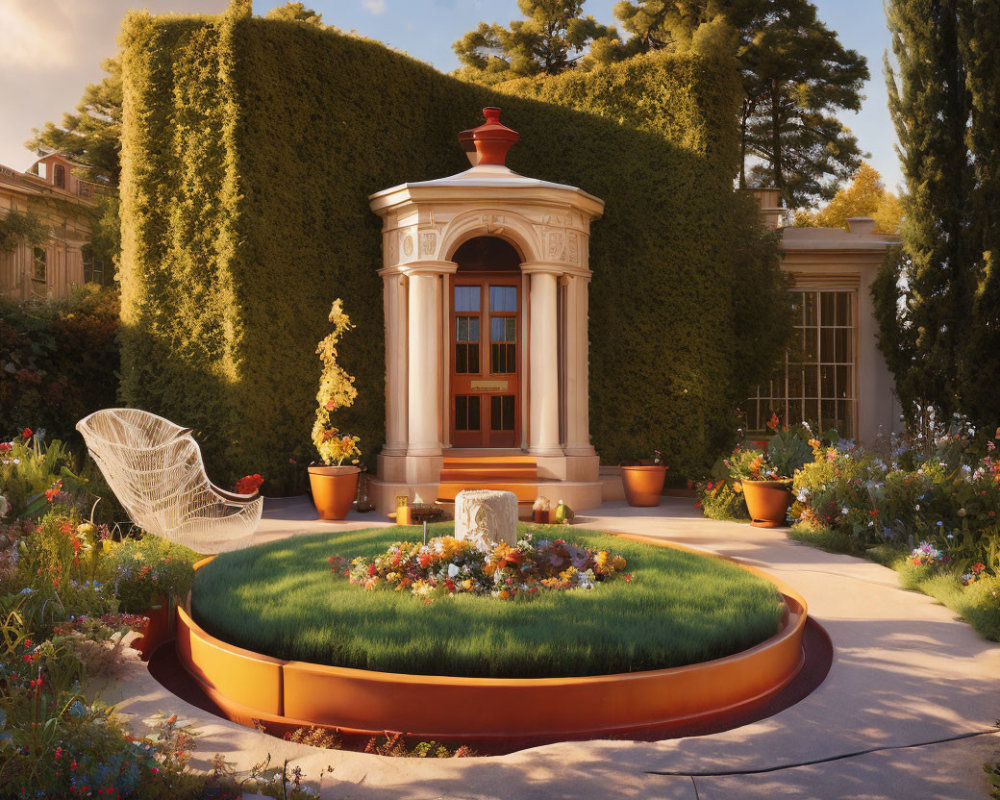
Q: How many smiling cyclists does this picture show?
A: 0